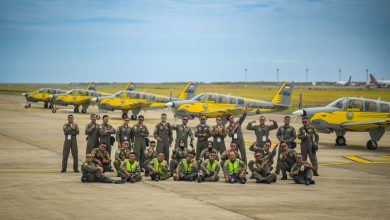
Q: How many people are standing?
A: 13